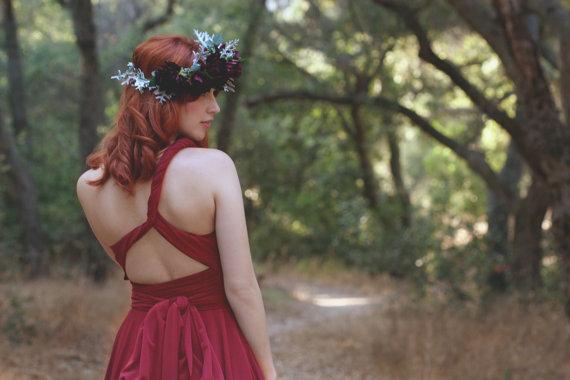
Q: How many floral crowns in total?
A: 1